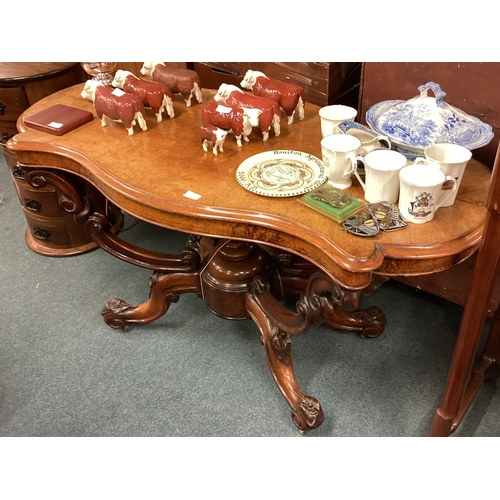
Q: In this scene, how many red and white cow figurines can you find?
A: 7